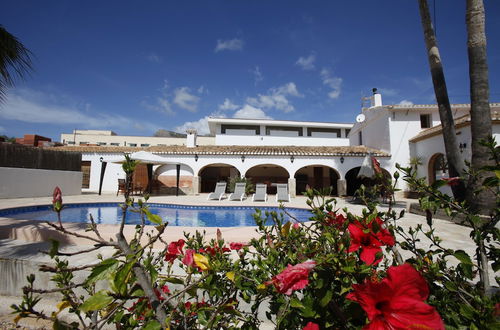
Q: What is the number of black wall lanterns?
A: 6